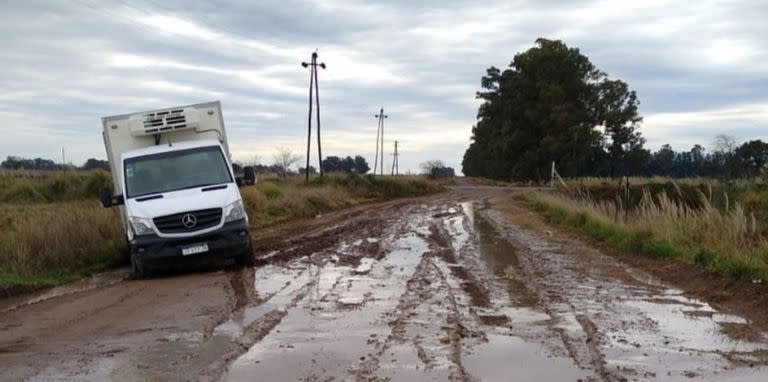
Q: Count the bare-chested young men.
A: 0